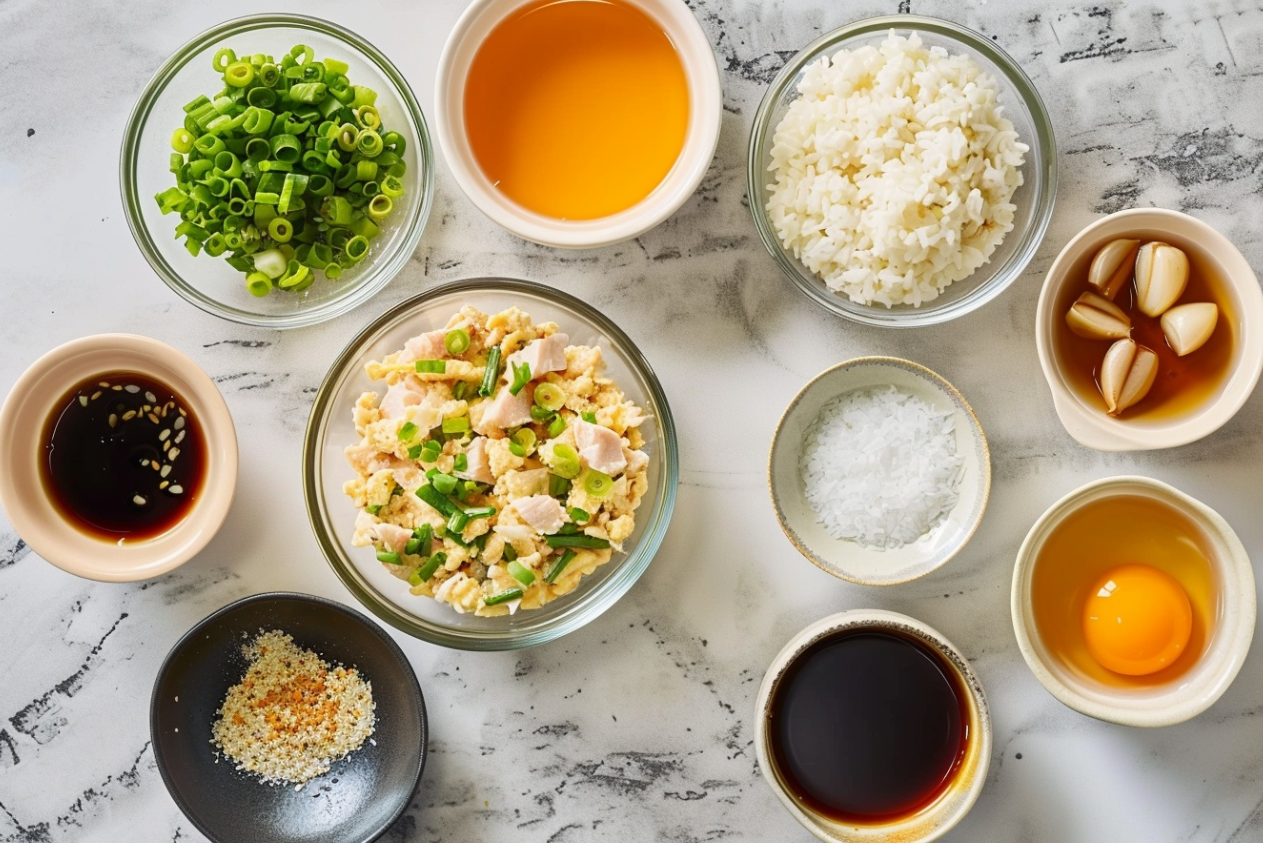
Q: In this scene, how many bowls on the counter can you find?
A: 10